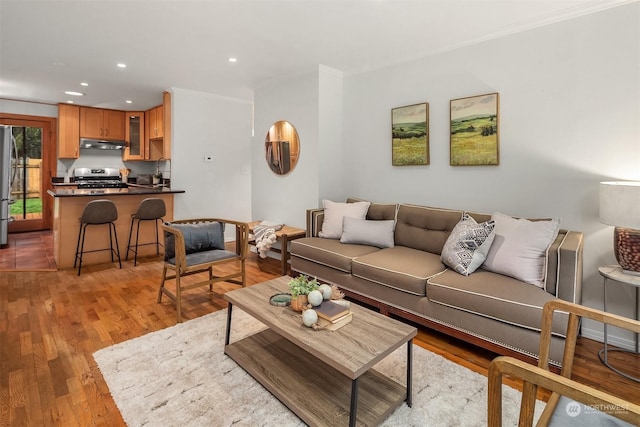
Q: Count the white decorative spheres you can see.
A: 3